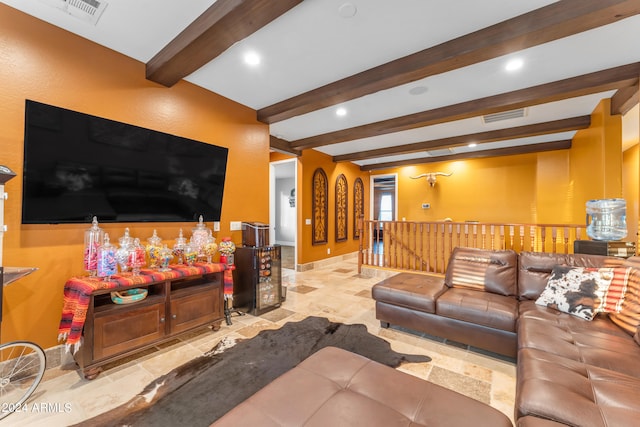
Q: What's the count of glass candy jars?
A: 10